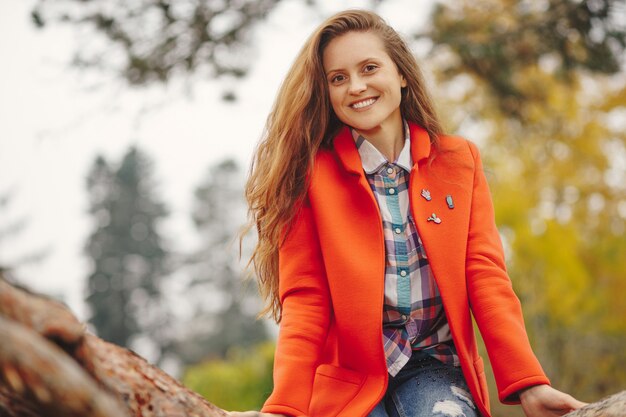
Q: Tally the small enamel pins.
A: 3